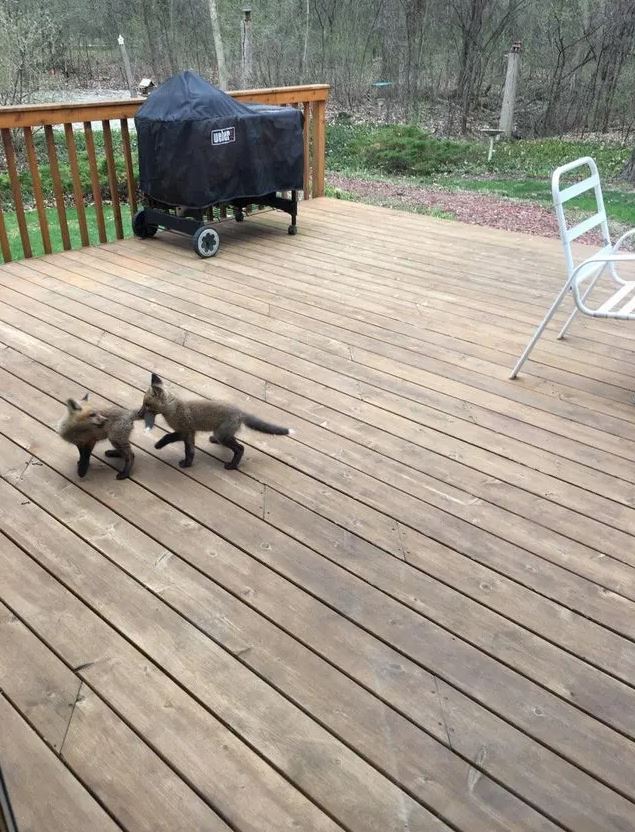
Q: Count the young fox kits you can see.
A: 2